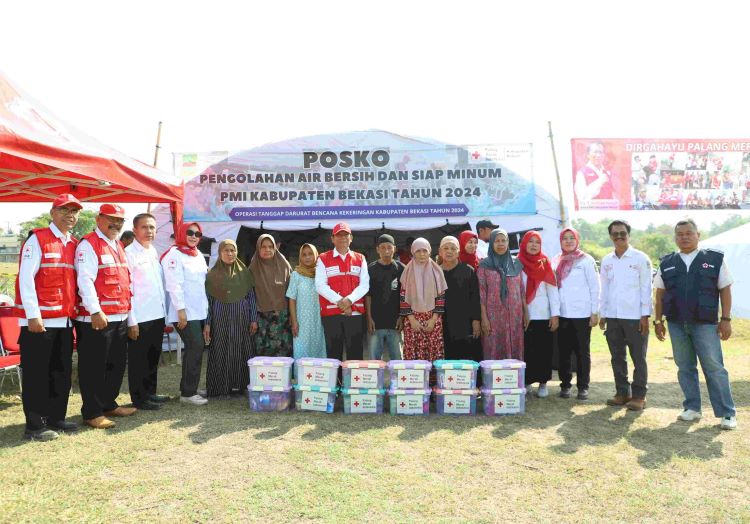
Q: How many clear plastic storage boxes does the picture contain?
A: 12